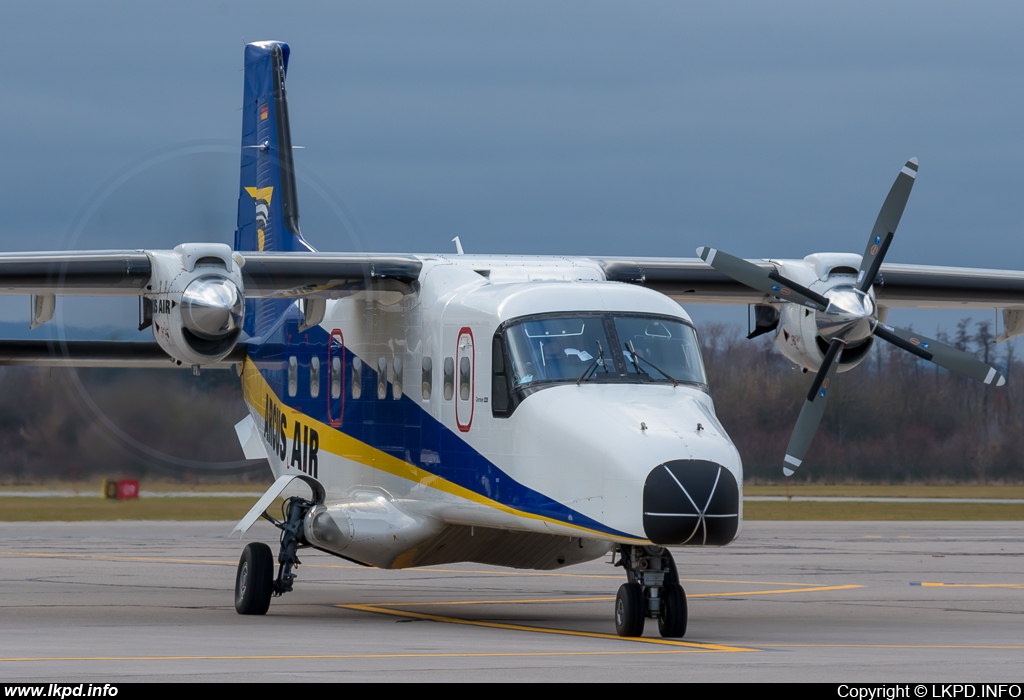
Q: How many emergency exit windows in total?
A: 2